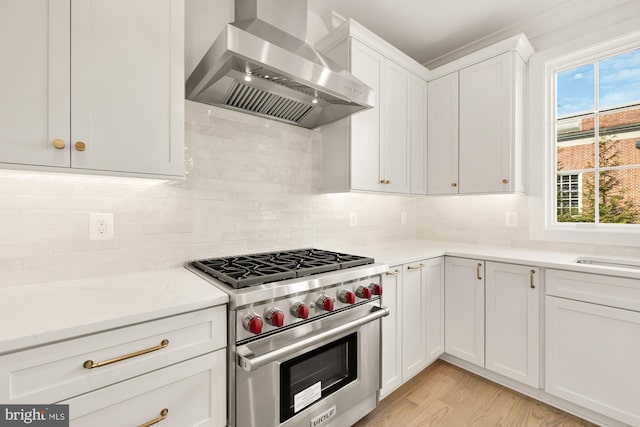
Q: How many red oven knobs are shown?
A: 7